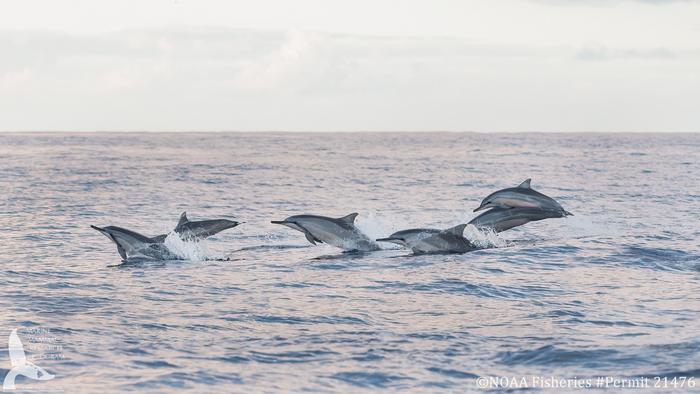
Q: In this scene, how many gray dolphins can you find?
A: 6